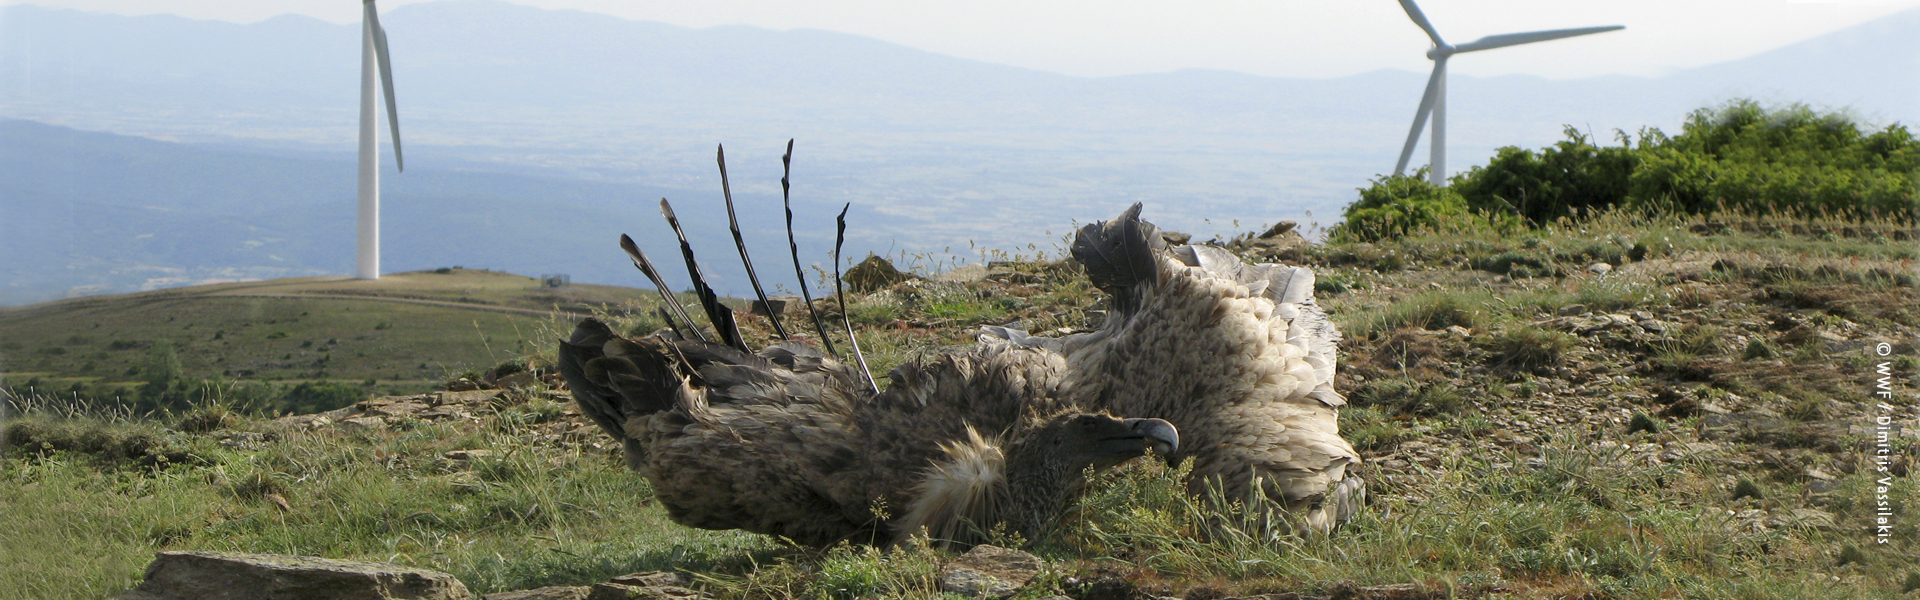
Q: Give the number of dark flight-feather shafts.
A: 5